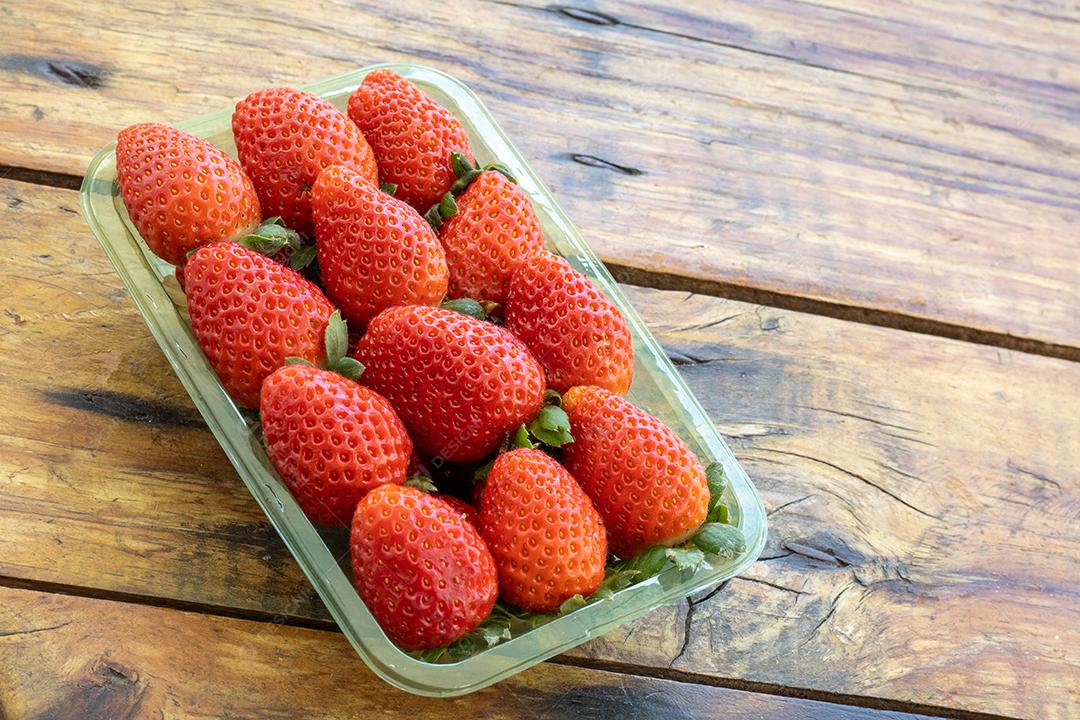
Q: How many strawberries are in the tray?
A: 12